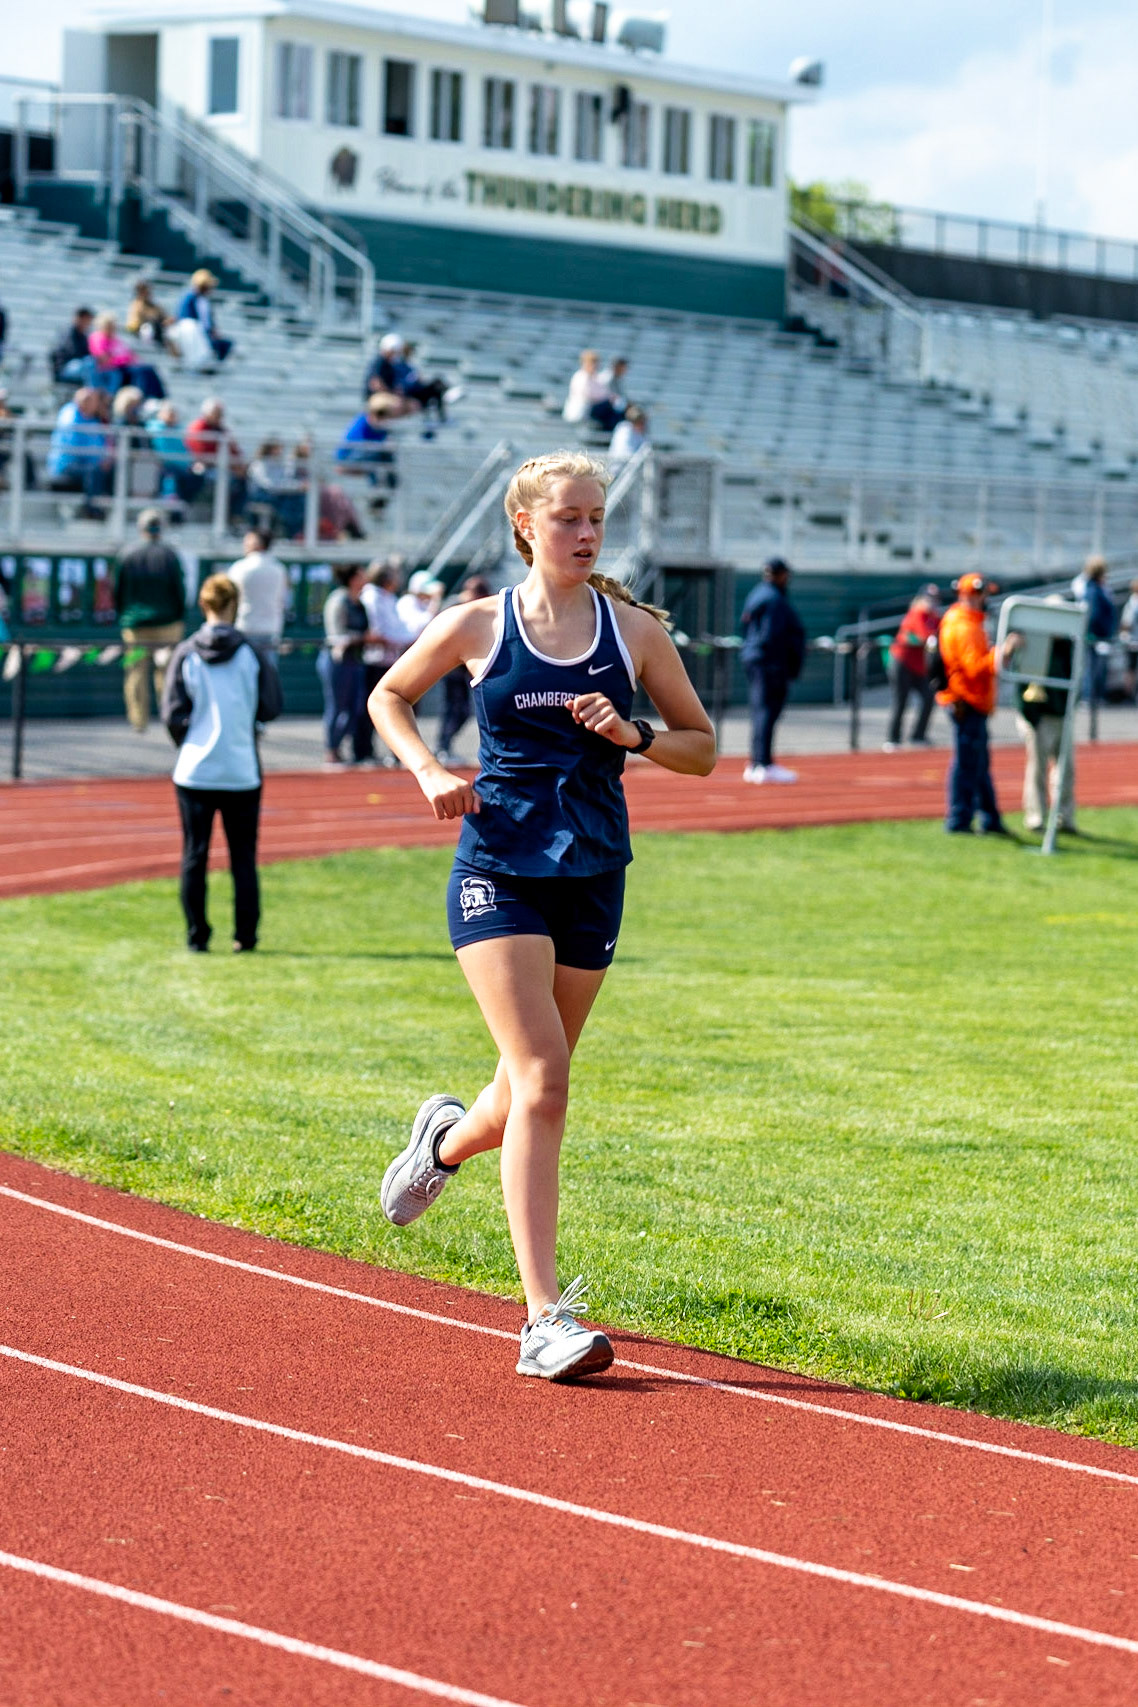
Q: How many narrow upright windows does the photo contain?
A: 12